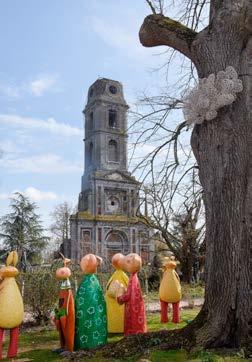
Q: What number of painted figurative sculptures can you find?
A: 6